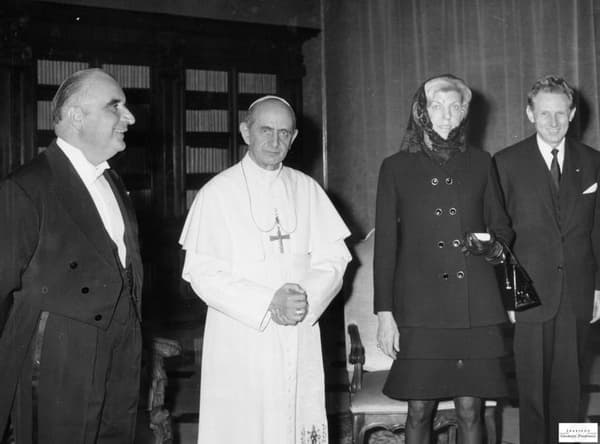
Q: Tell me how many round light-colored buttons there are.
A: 8